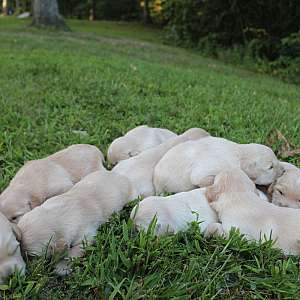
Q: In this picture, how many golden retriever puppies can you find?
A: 9